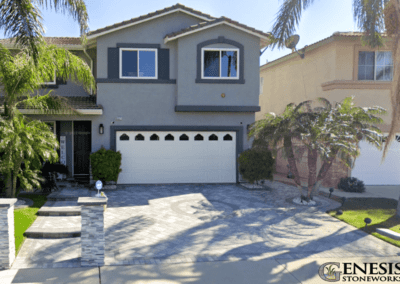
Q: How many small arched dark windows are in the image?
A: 8